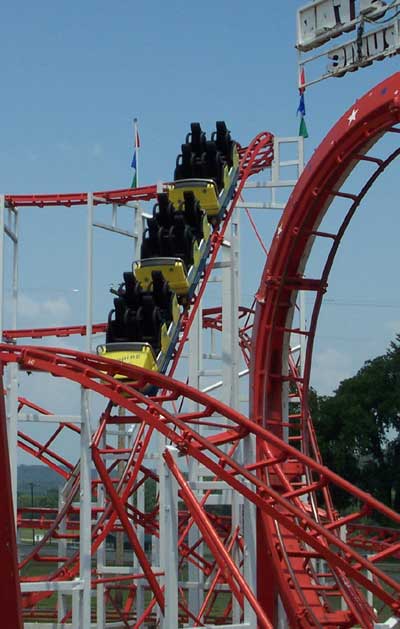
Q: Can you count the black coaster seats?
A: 12